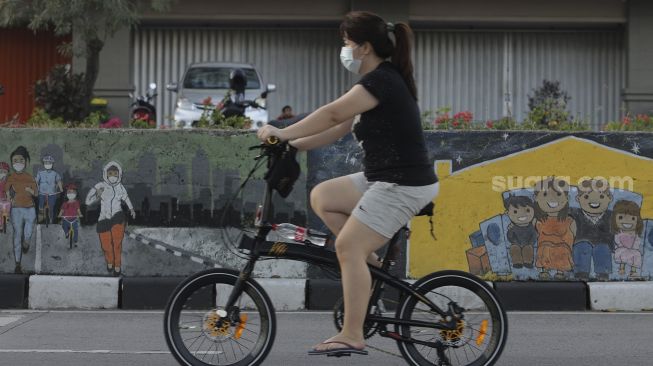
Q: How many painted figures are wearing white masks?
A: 5